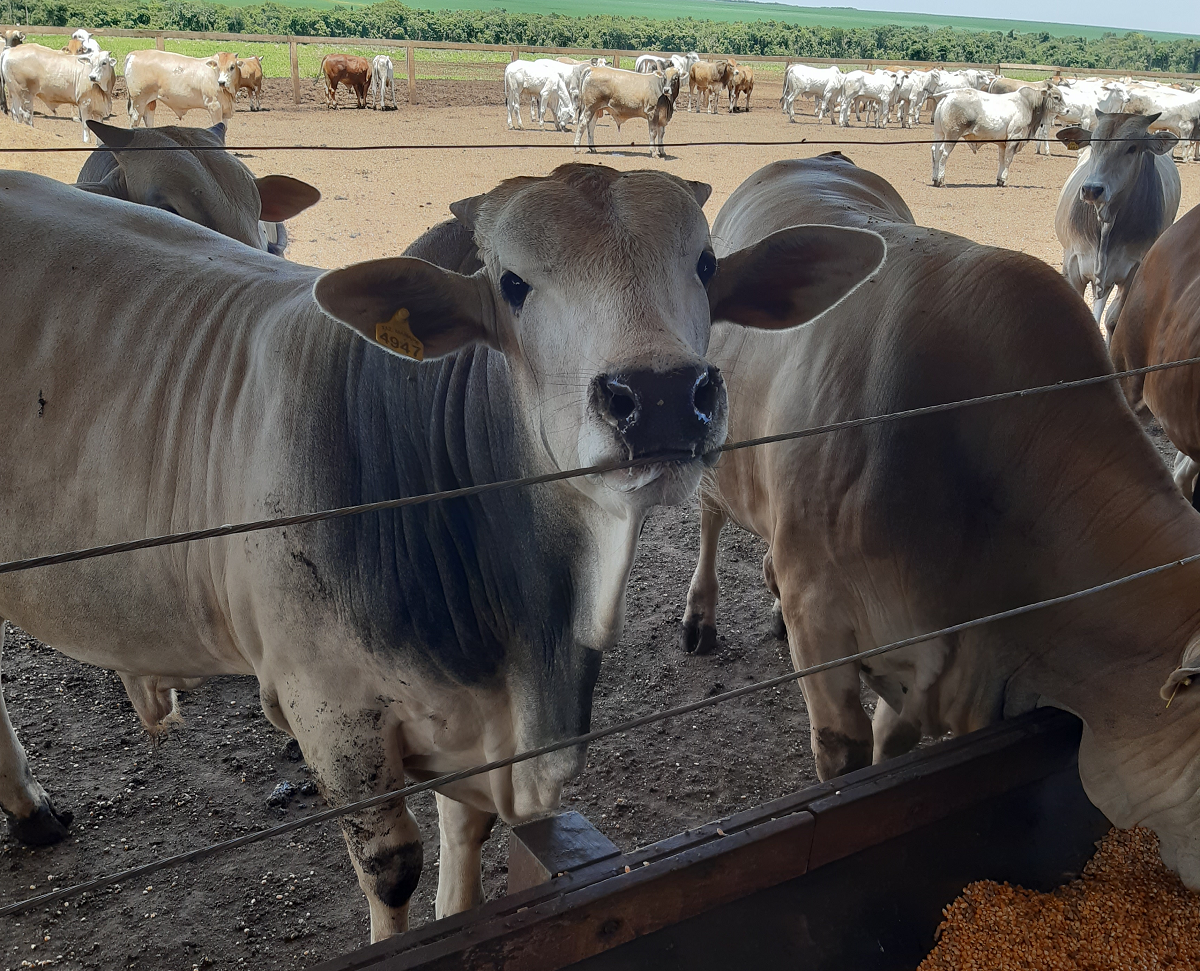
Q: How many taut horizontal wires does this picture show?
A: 3